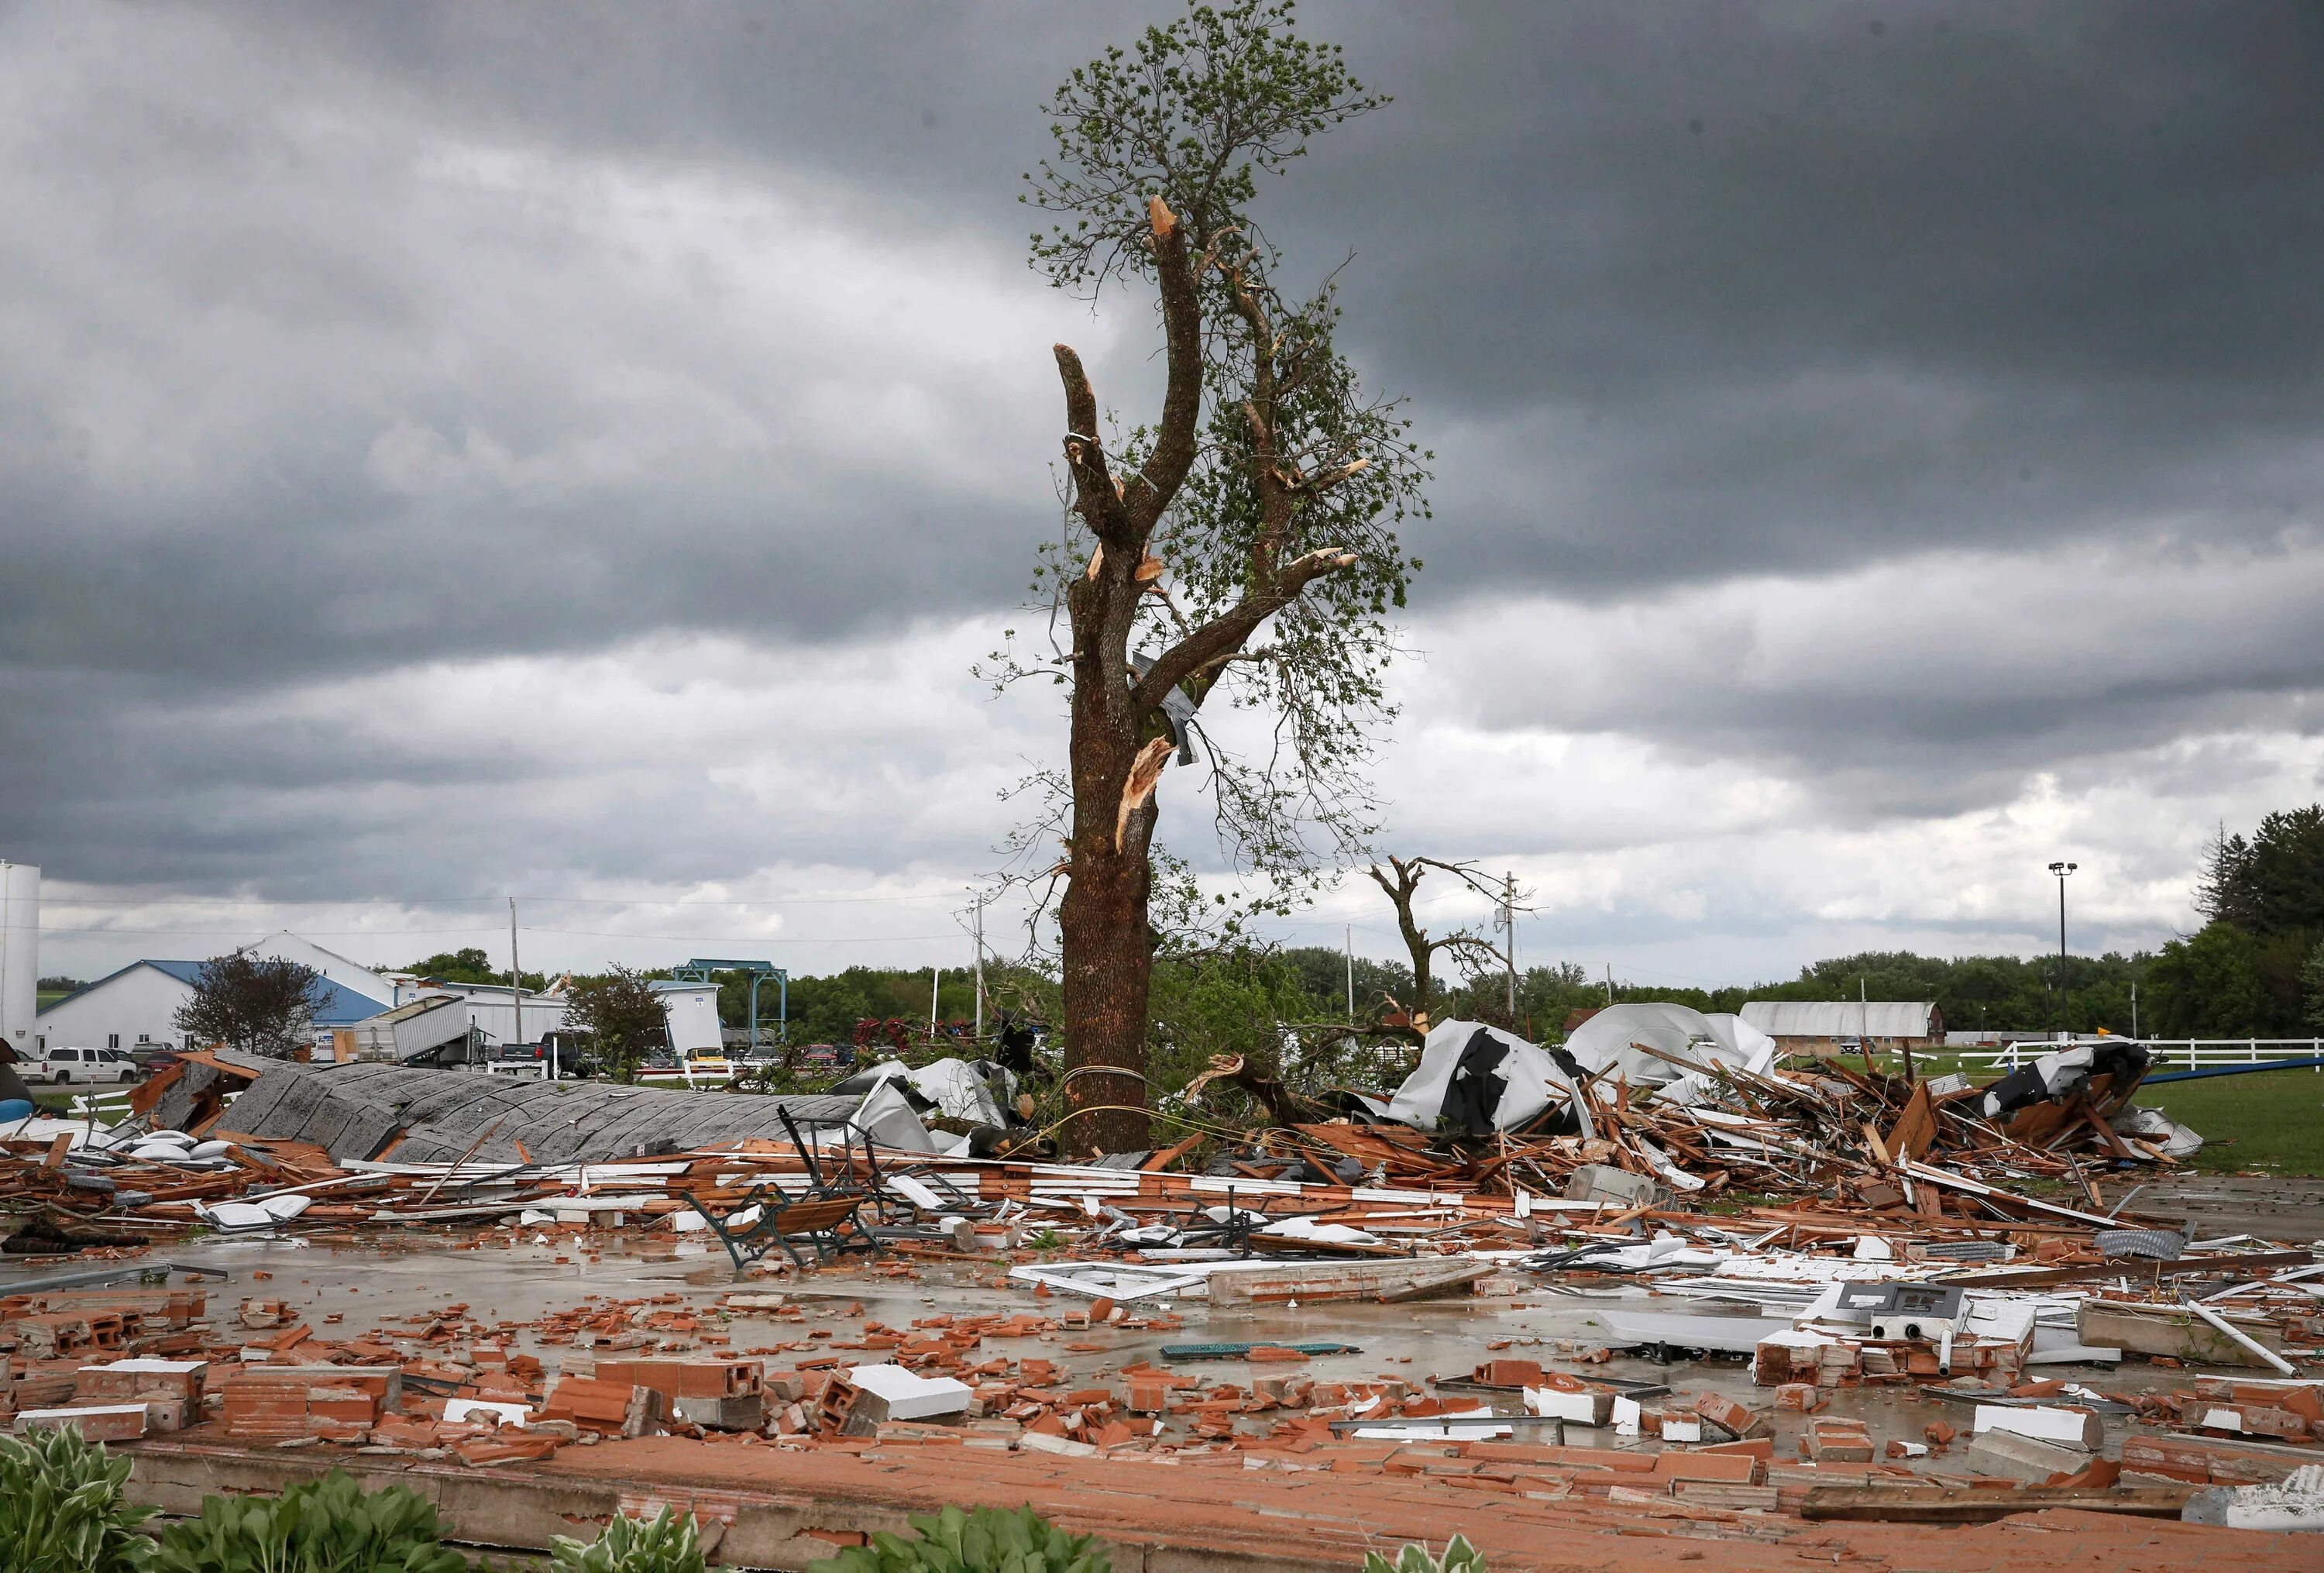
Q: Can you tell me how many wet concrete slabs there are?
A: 1